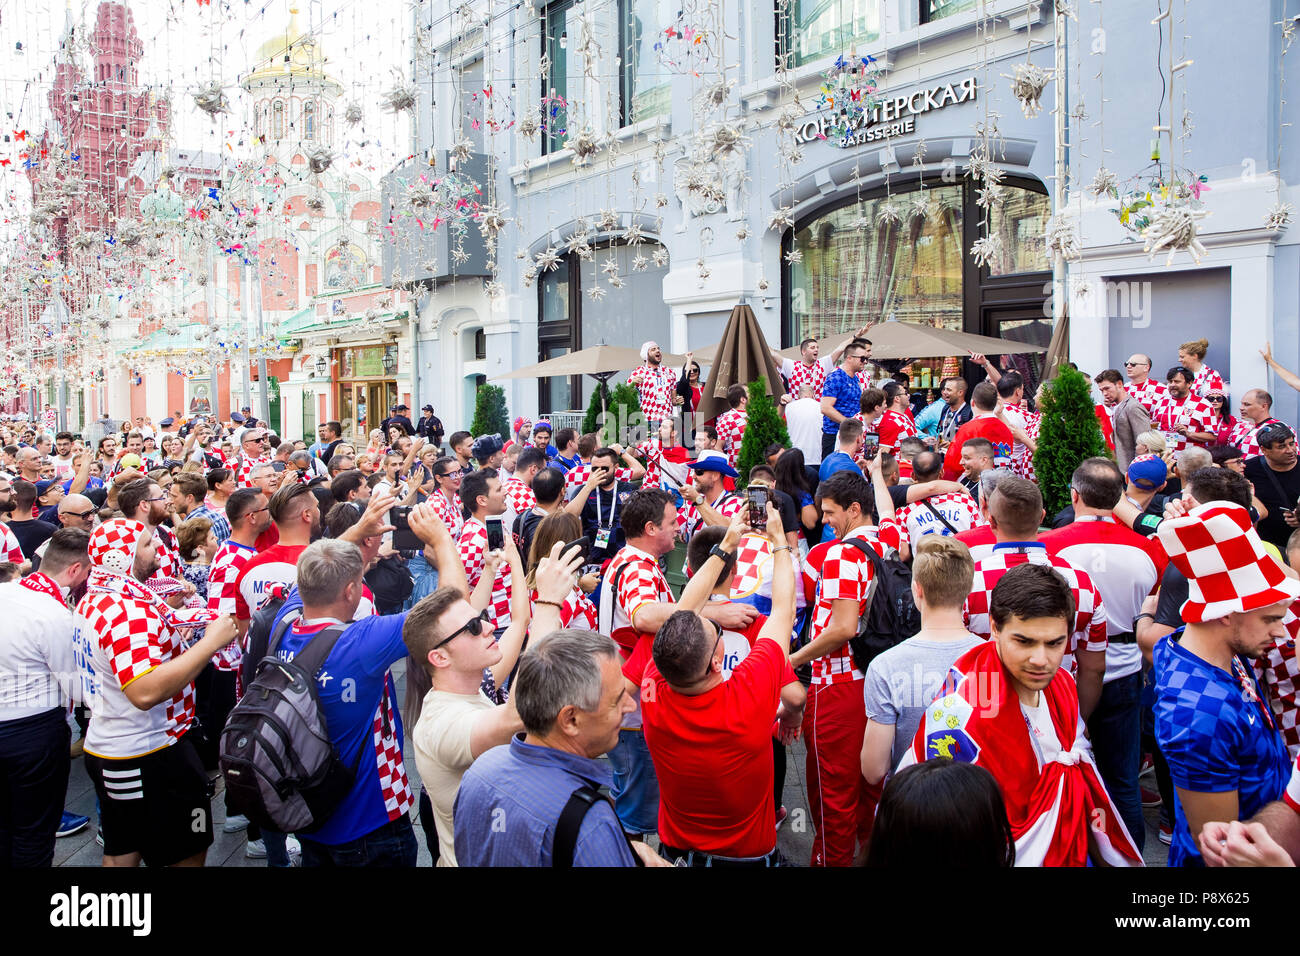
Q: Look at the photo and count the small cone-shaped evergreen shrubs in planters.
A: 5